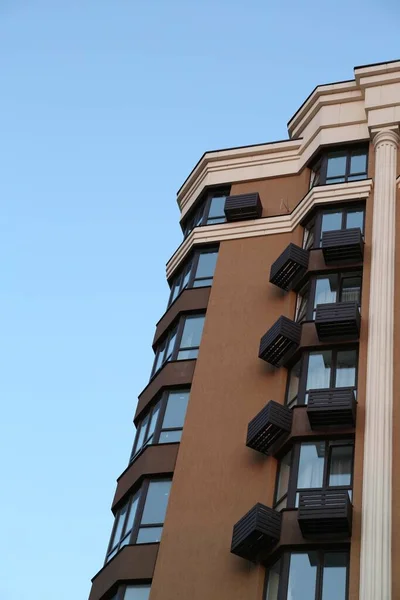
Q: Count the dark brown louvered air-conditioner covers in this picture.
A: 9